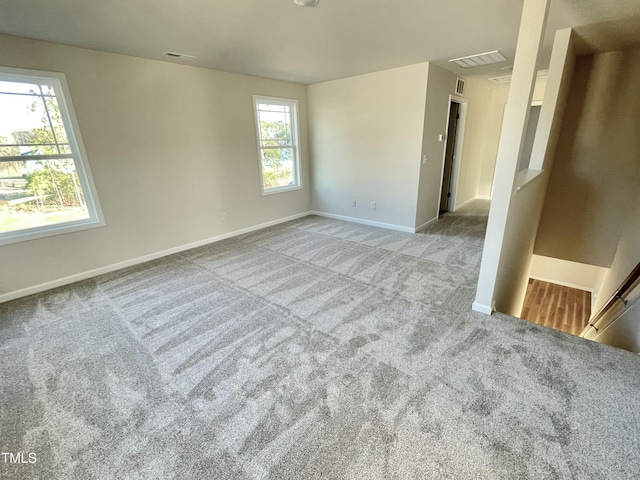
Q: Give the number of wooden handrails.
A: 1